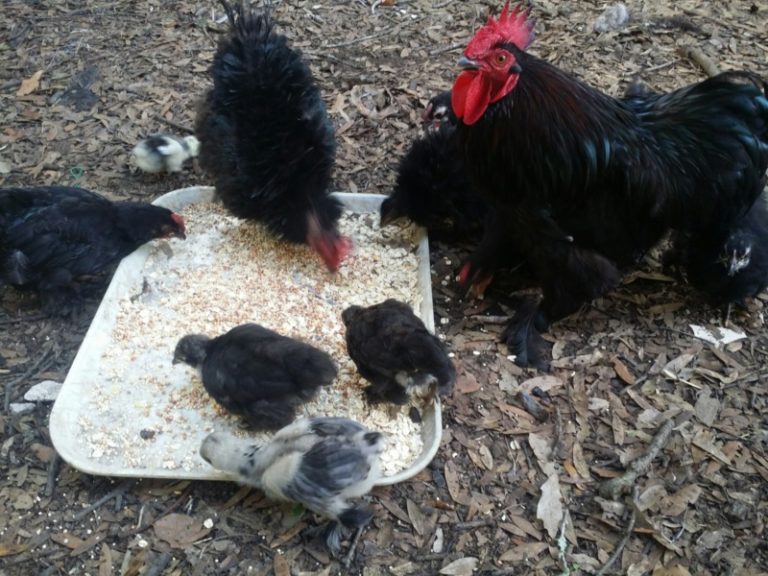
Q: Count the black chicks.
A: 2